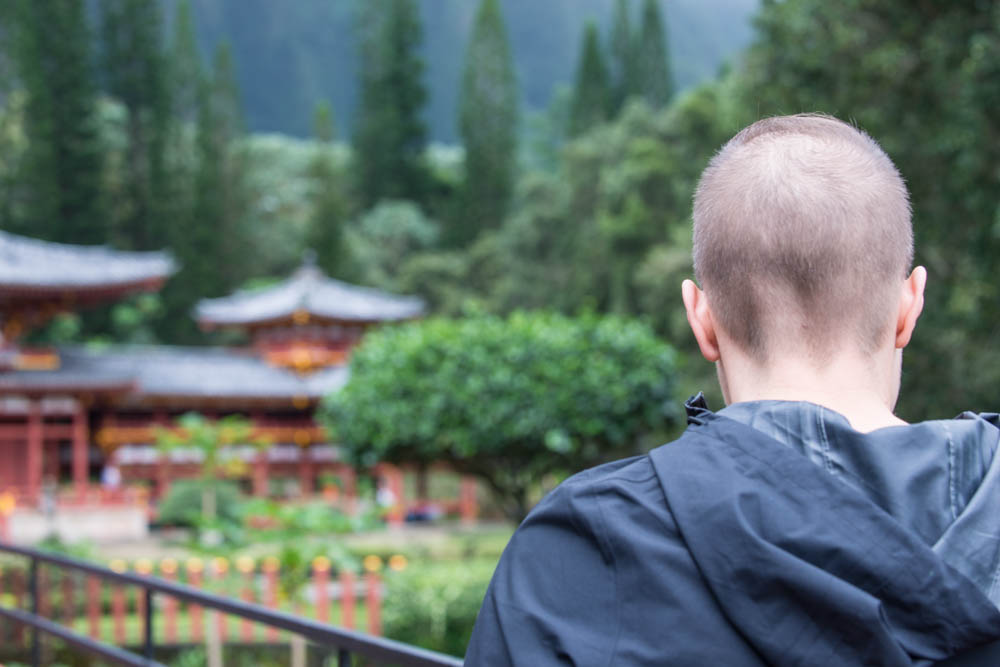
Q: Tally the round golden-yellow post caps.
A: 10